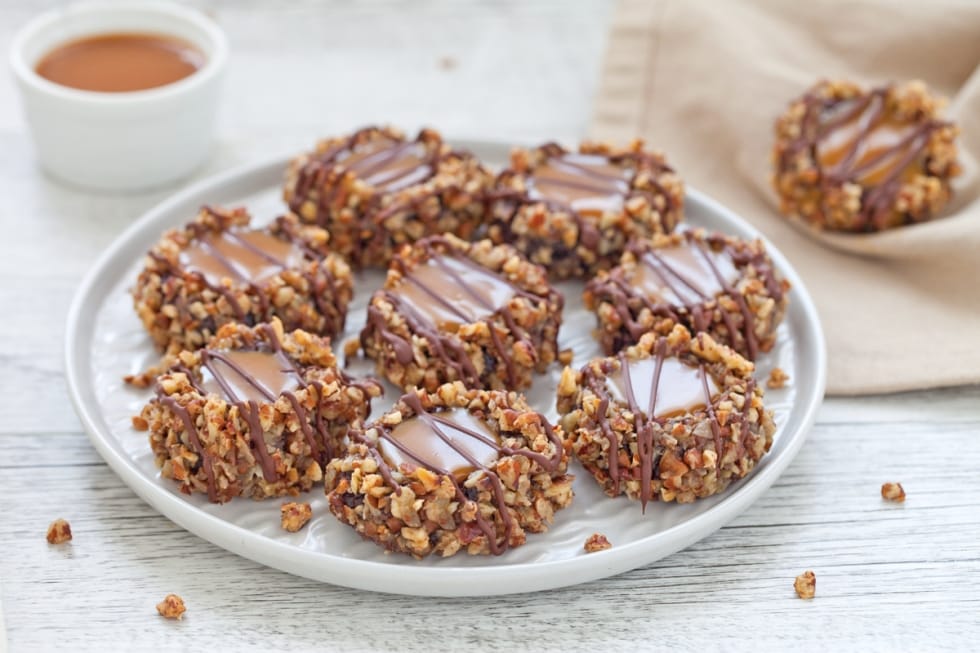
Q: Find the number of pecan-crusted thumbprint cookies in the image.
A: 9